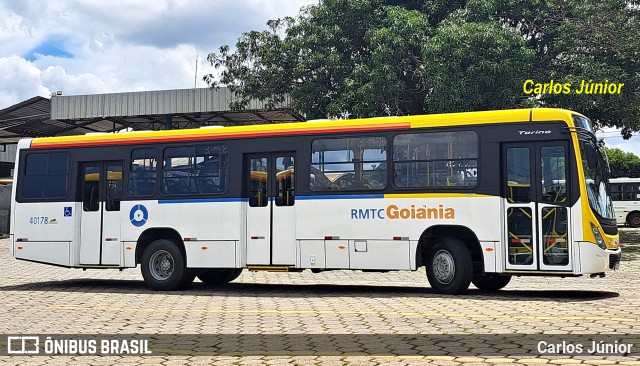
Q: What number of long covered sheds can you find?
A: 1